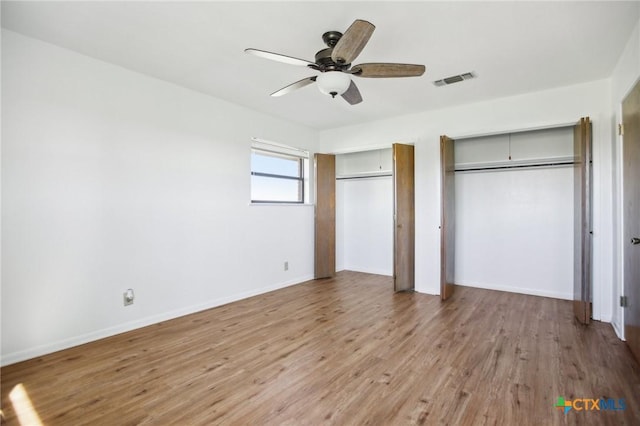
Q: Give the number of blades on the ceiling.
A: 5